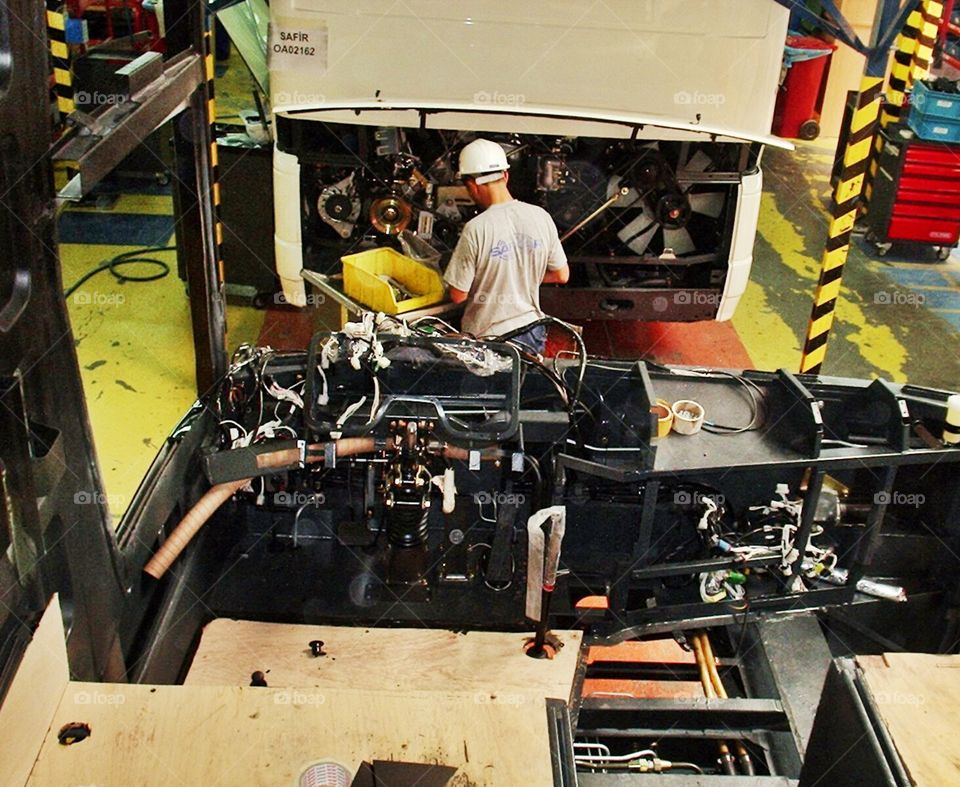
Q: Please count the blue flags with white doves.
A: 0